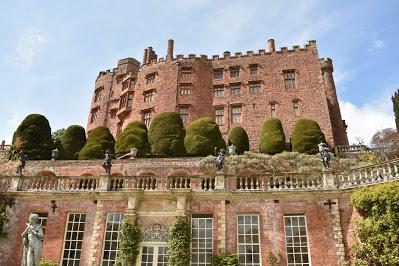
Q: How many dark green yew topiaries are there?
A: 9